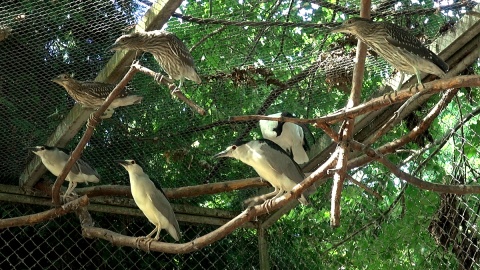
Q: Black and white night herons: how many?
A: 4